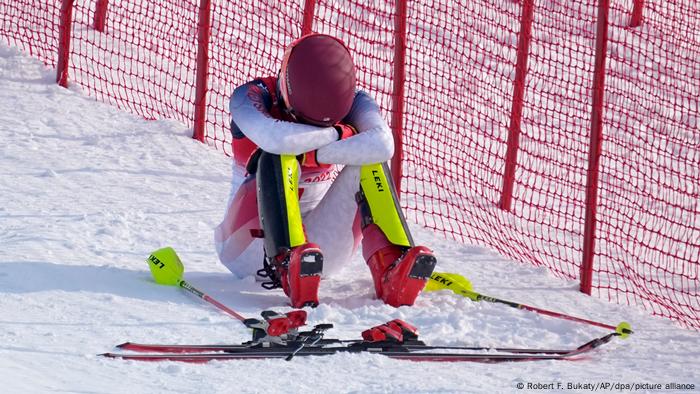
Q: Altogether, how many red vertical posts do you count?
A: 8